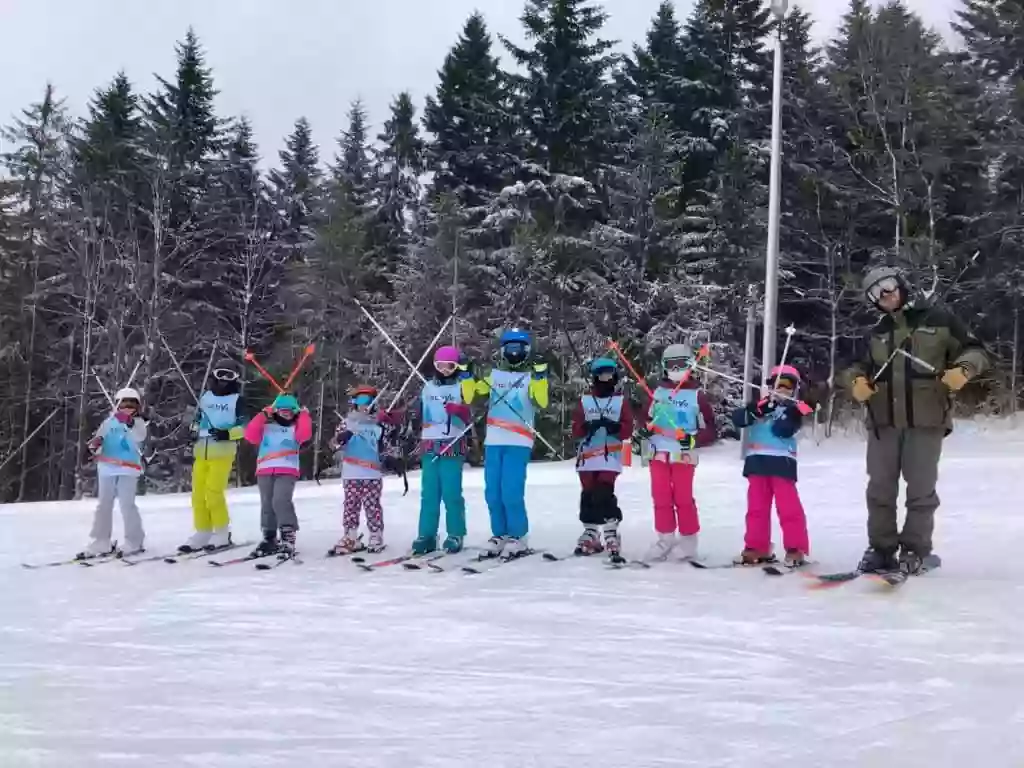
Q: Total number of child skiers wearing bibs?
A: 9